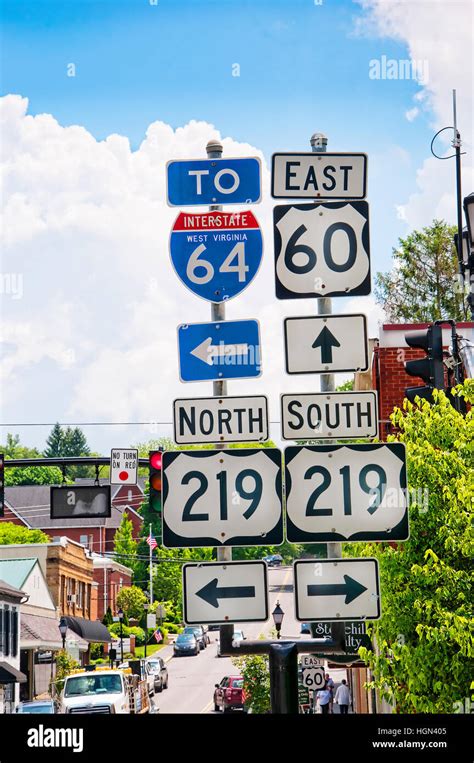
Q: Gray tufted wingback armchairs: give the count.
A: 0